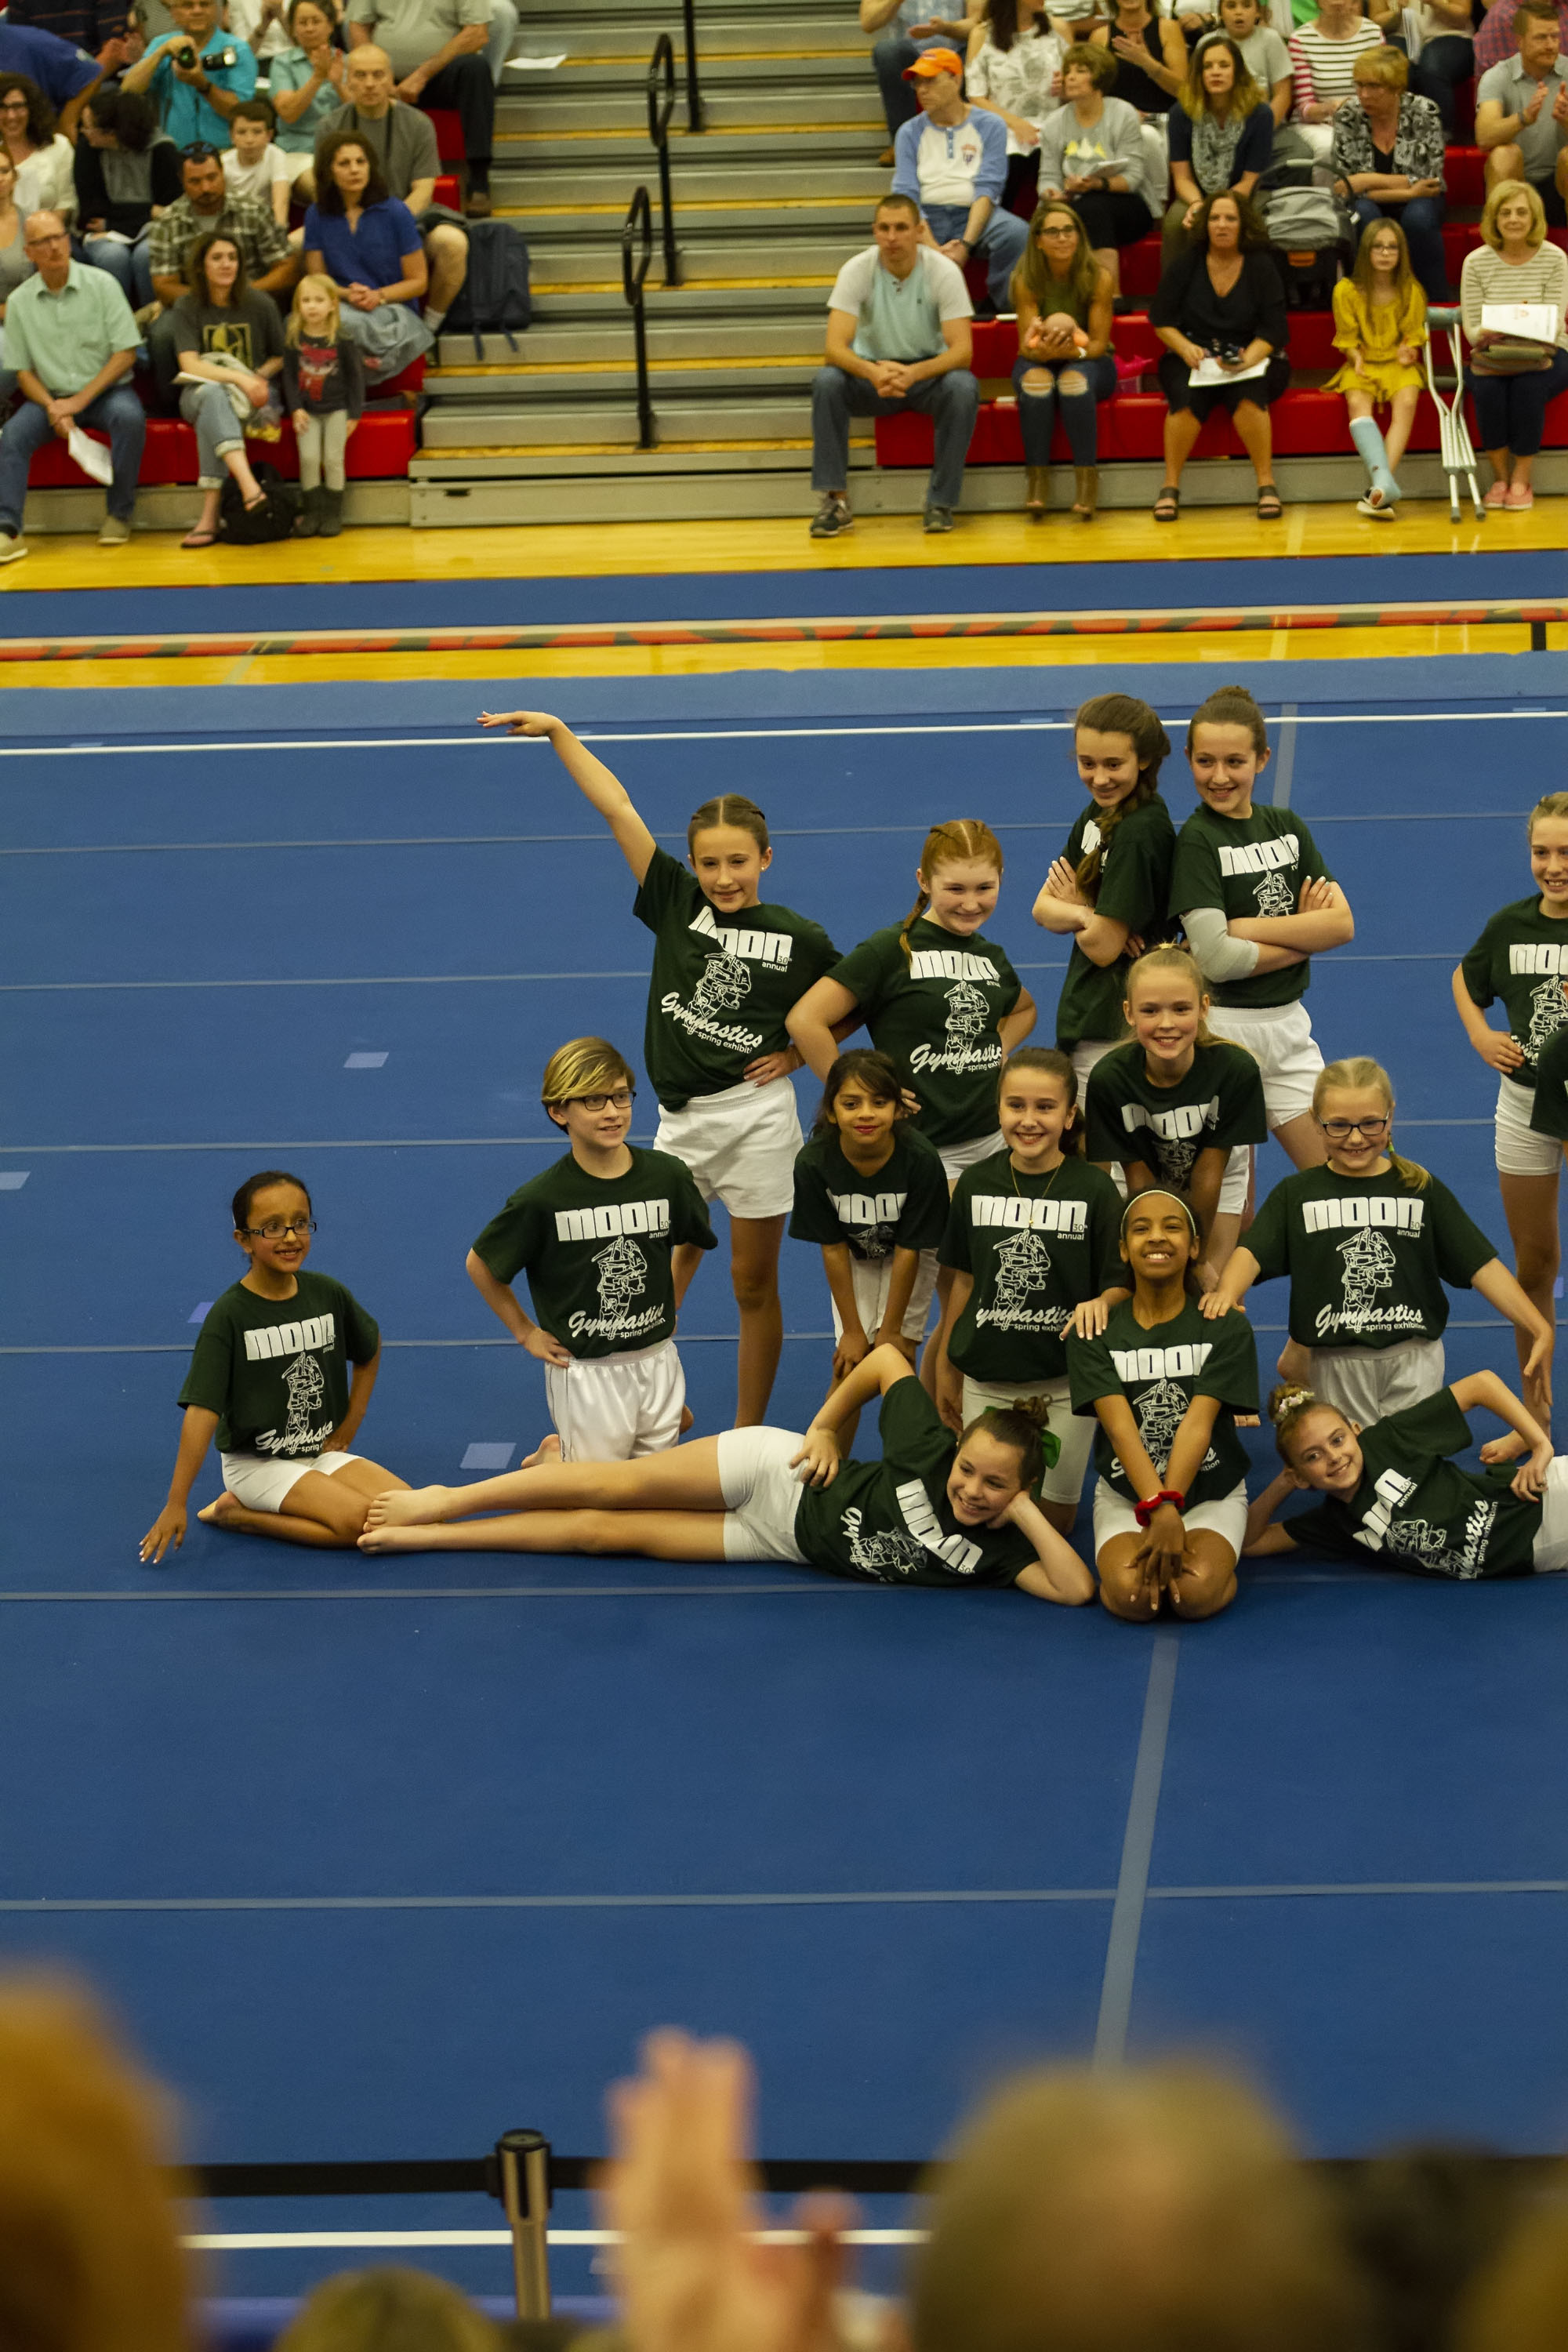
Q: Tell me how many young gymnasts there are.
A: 14